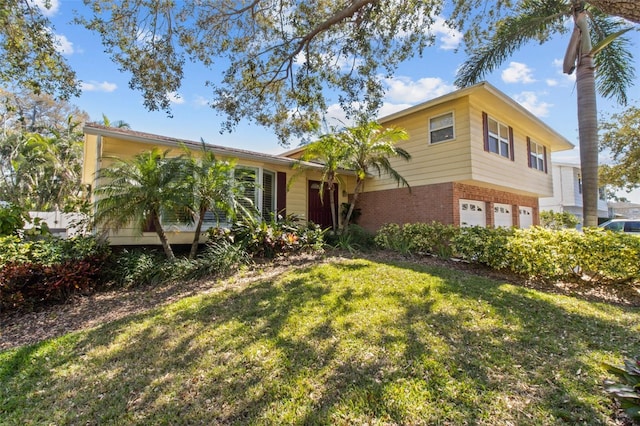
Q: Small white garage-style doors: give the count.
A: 3